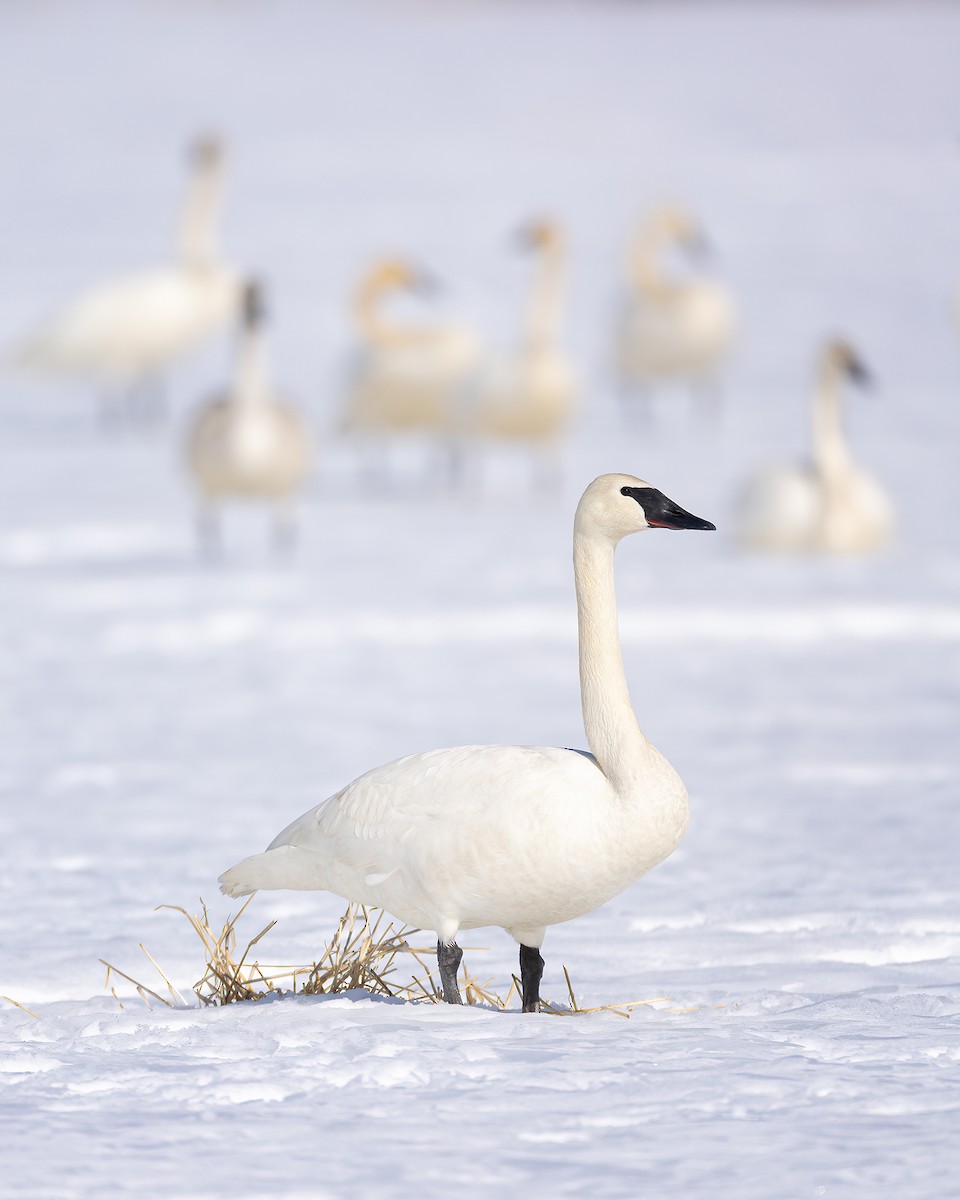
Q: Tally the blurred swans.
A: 6